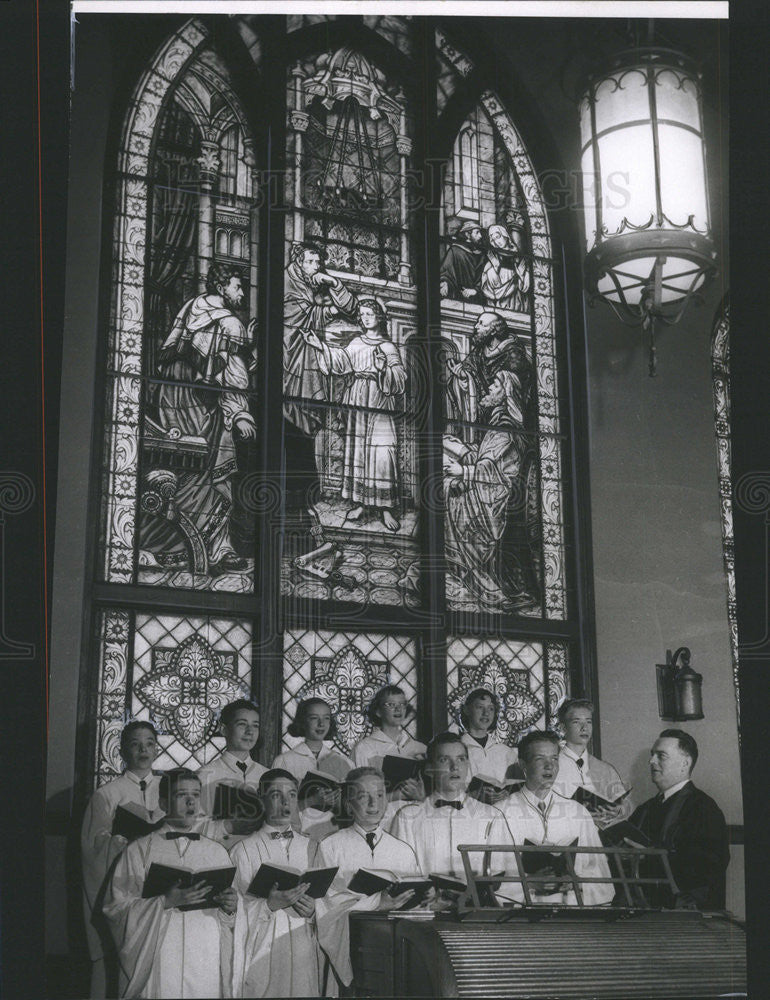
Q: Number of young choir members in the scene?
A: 11